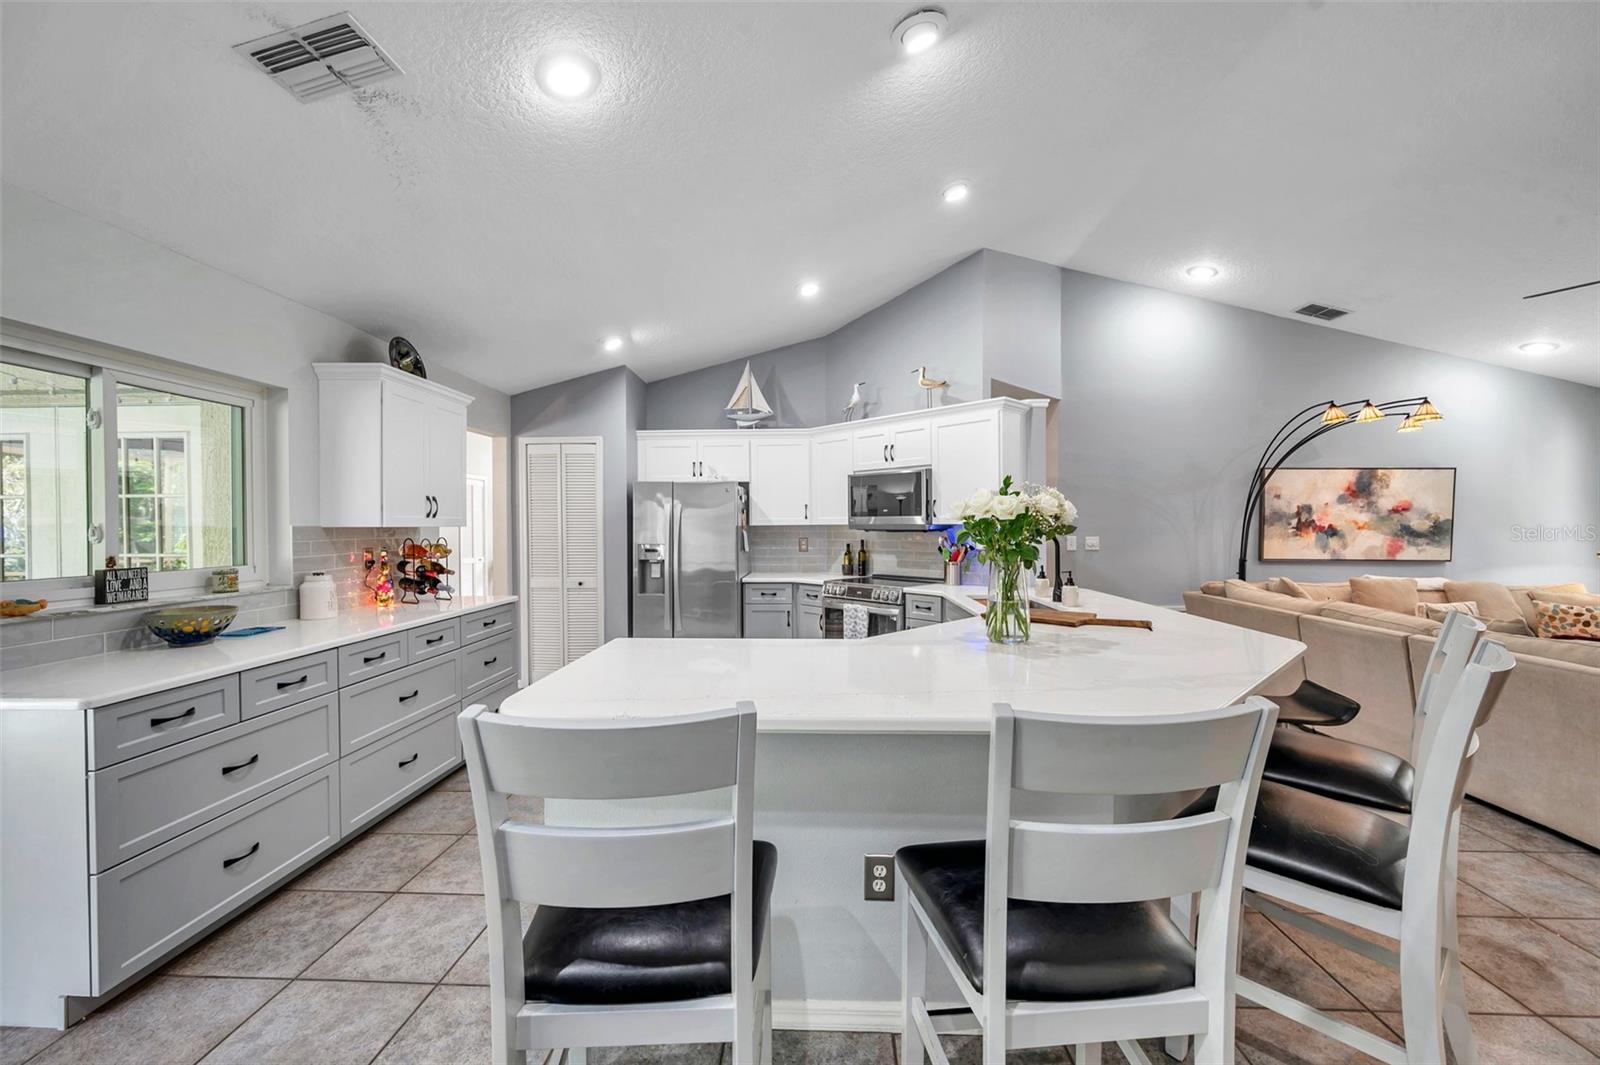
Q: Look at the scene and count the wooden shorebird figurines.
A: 2